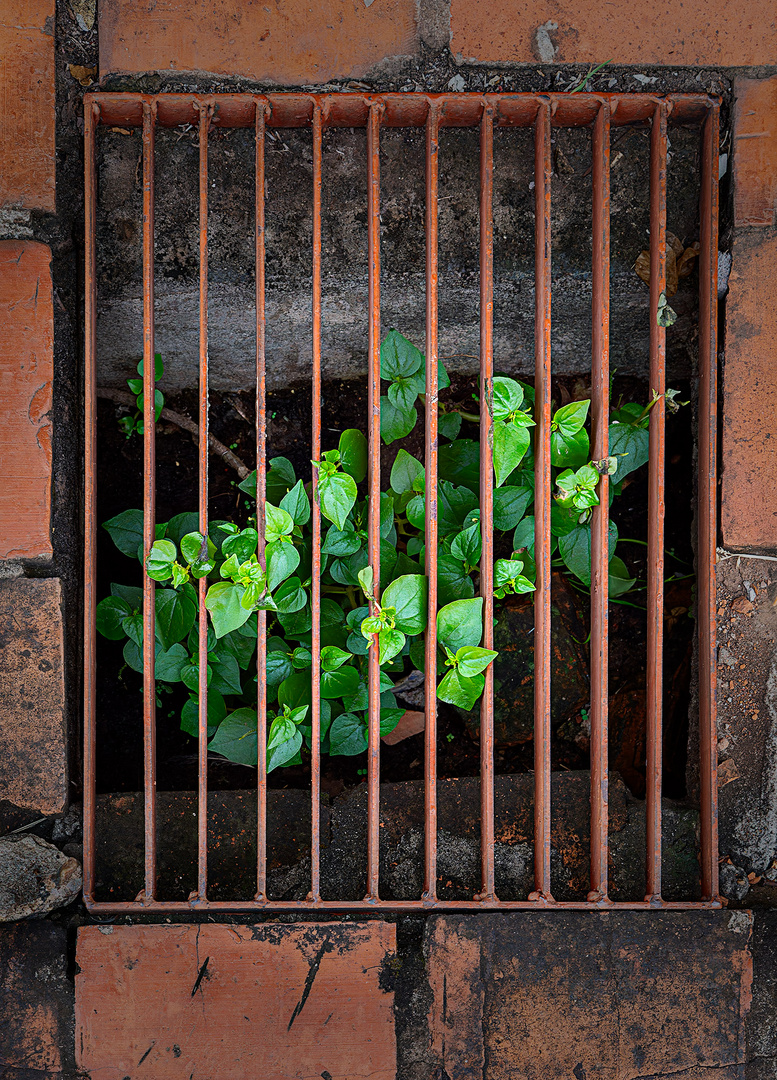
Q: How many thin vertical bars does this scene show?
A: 12